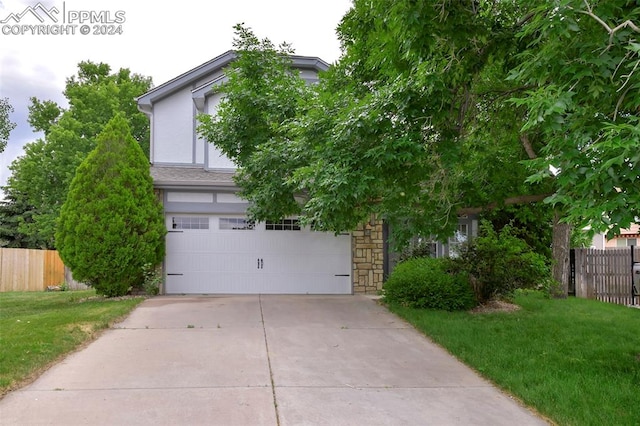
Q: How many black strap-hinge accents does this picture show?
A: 4